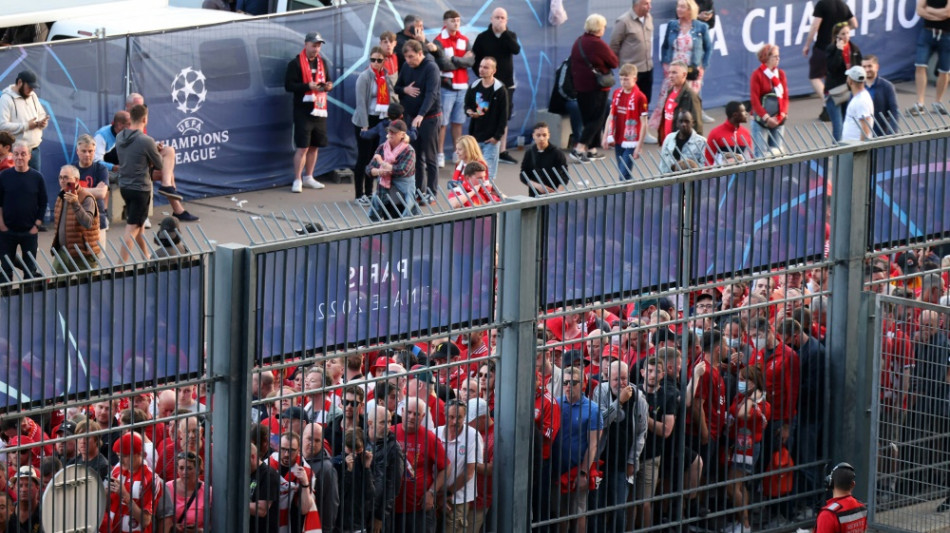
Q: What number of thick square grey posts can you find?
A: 3